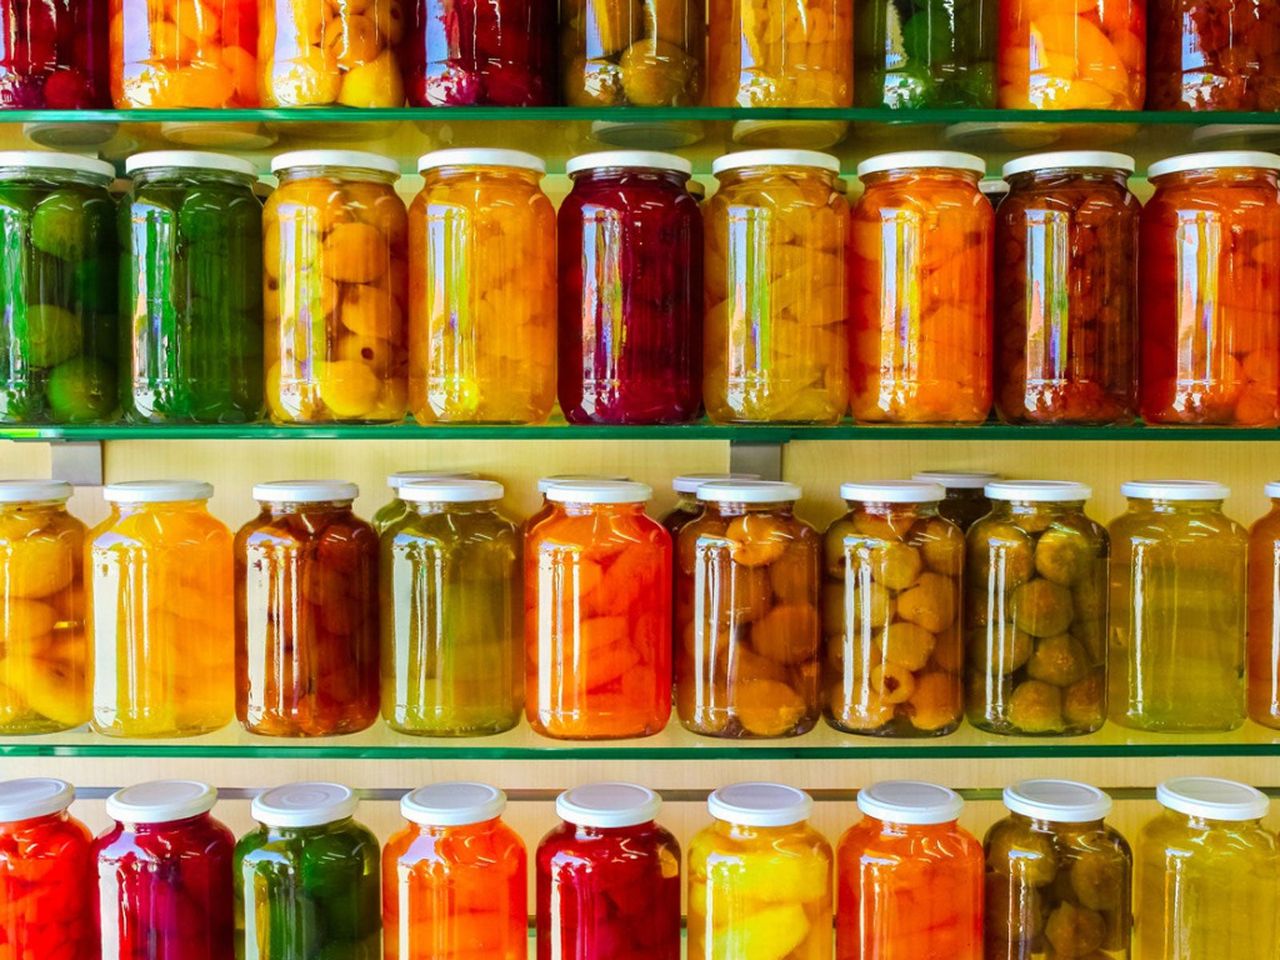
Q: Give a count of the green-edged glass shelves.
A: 3